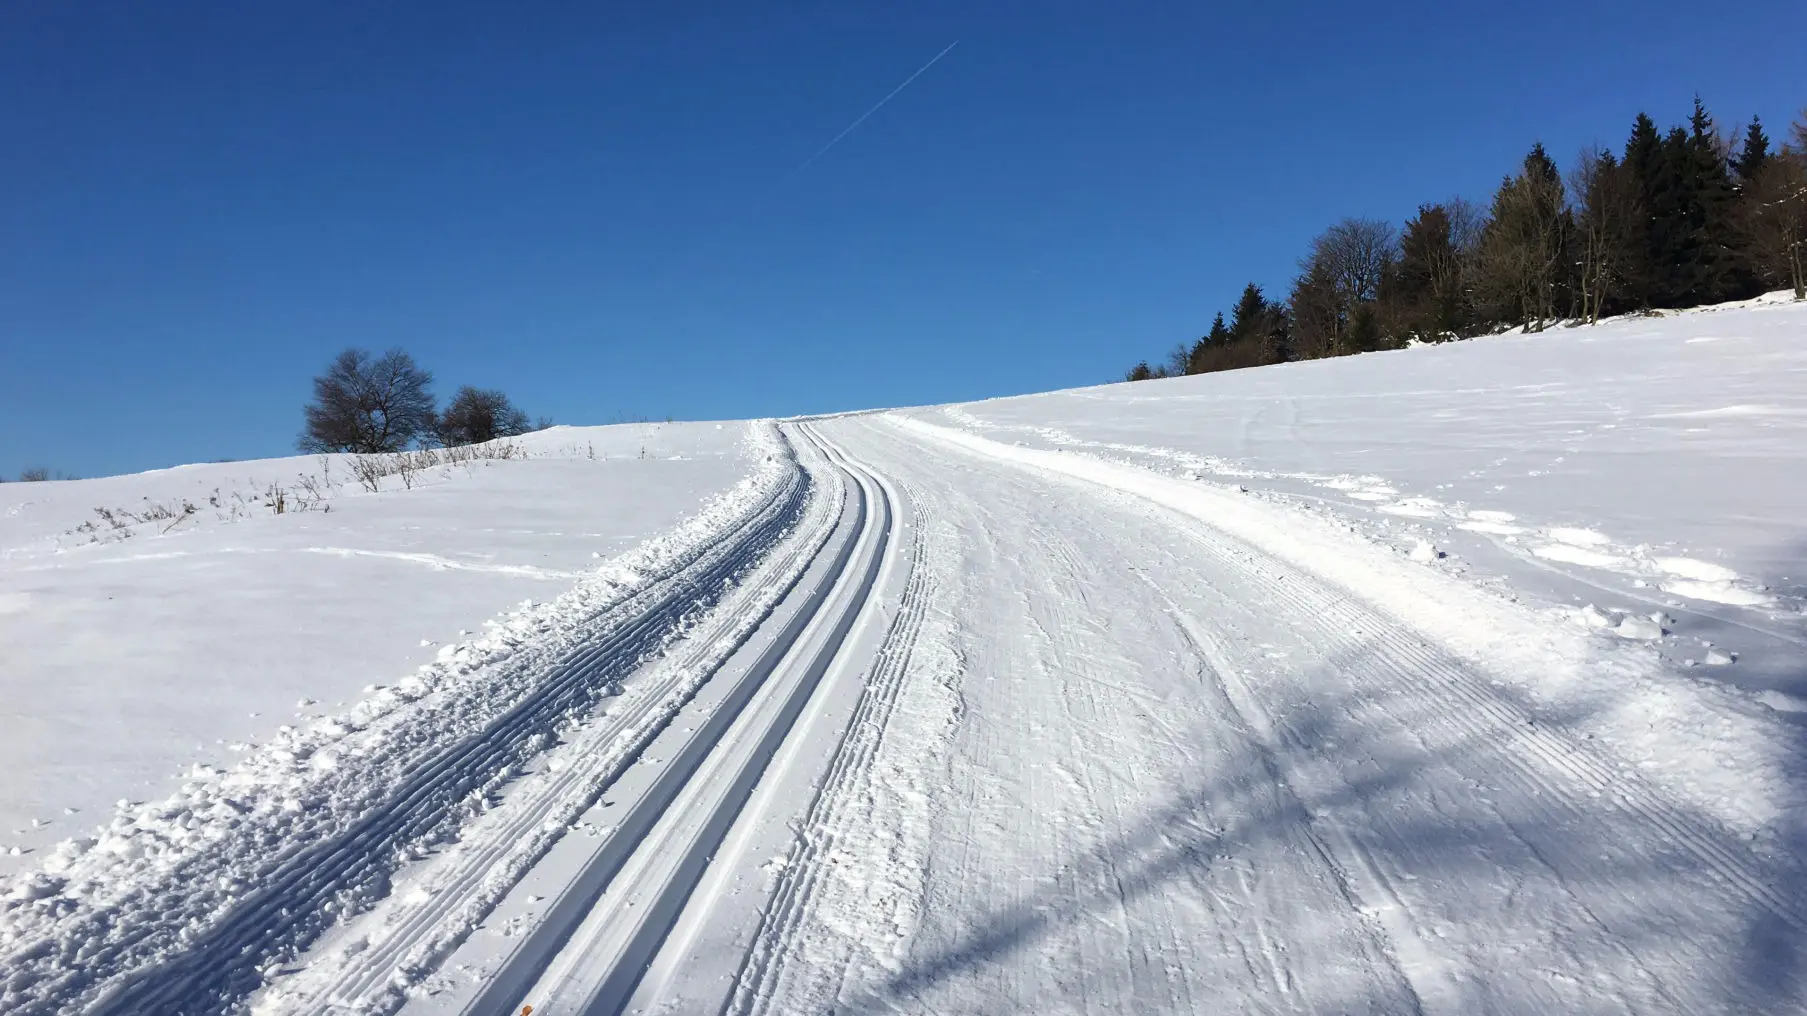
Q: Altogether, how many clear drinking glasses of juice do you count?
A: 0